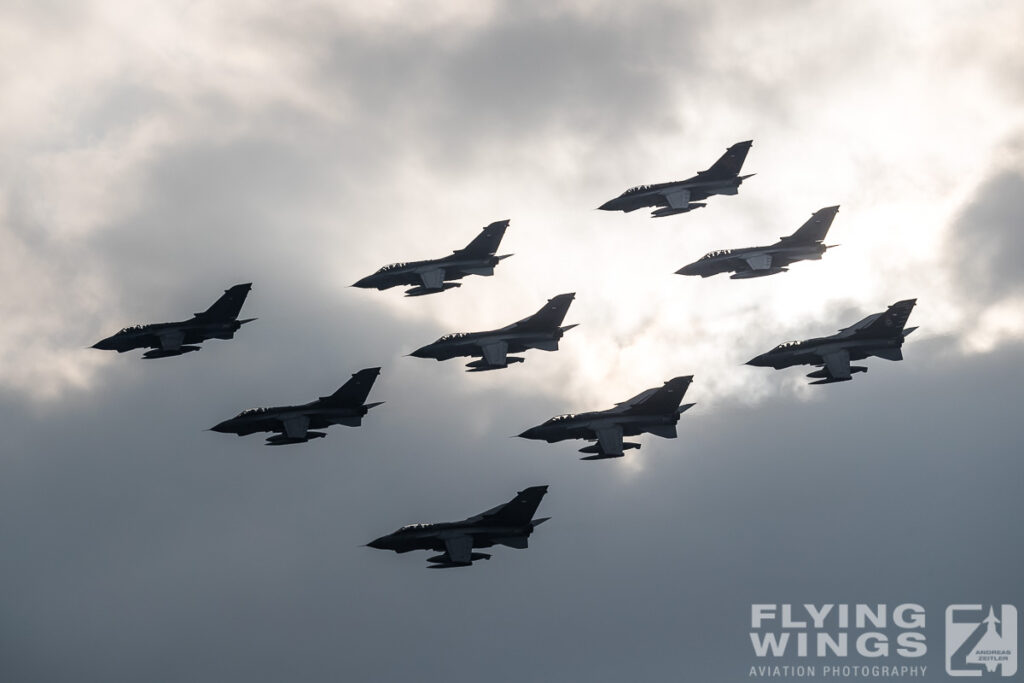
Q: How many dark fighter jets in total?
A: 9